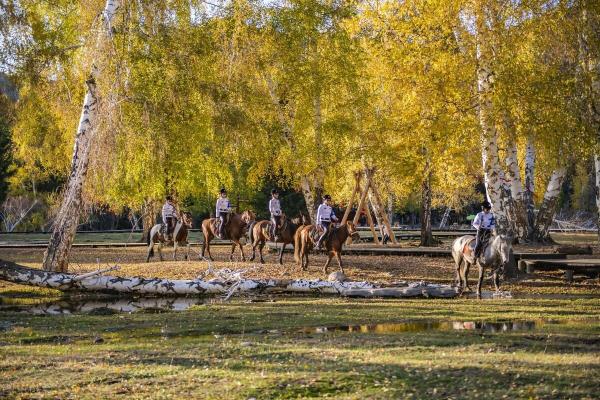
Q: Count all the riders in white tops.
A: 5